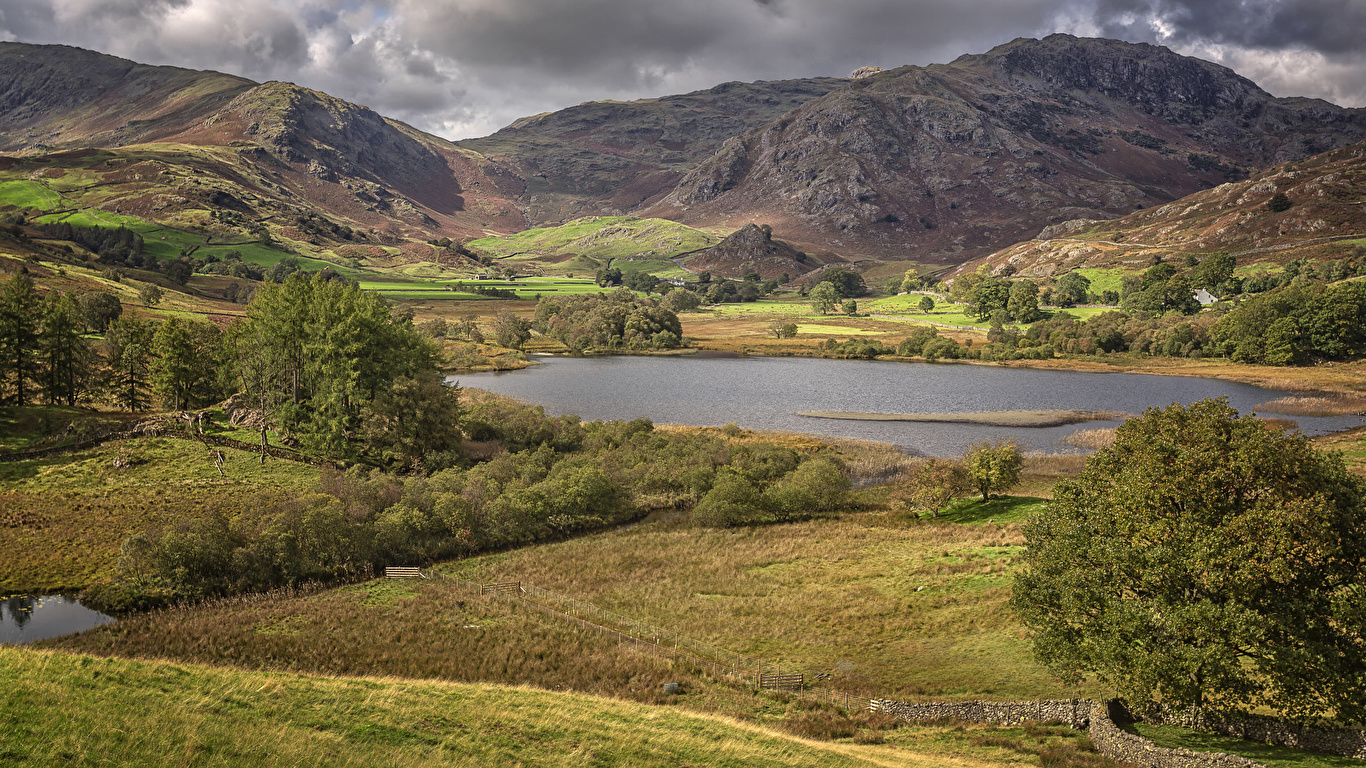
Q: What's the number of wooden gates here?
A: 3